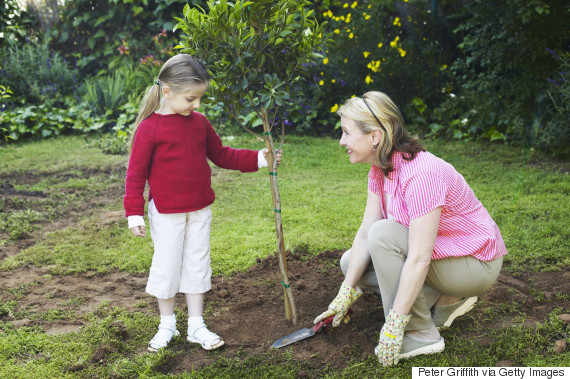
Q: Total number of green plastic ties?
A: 4